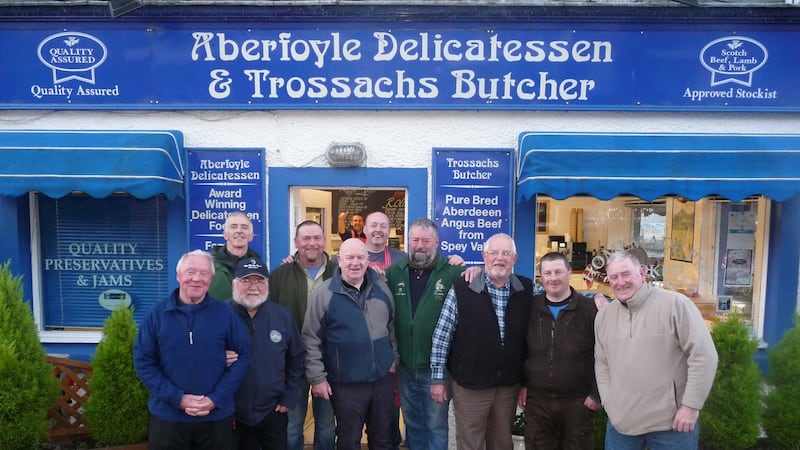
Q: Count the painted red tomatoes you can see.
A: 0